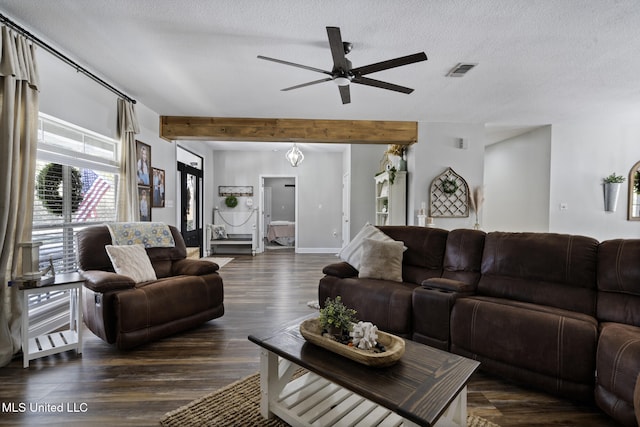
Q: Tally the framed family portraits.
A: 3